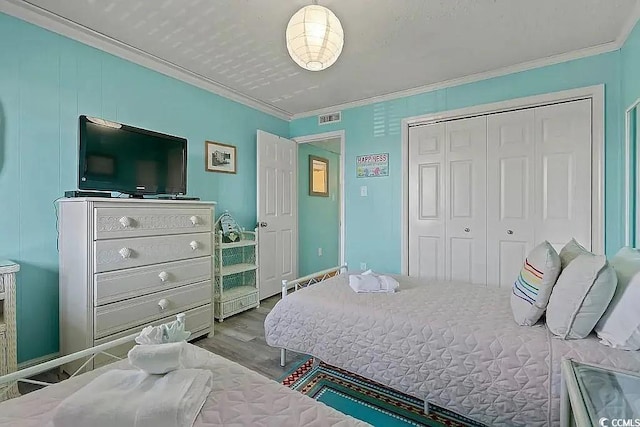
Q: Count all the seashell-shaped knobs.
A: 6